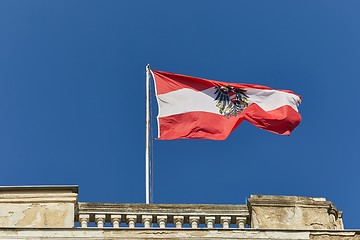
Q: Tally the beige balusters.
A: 11